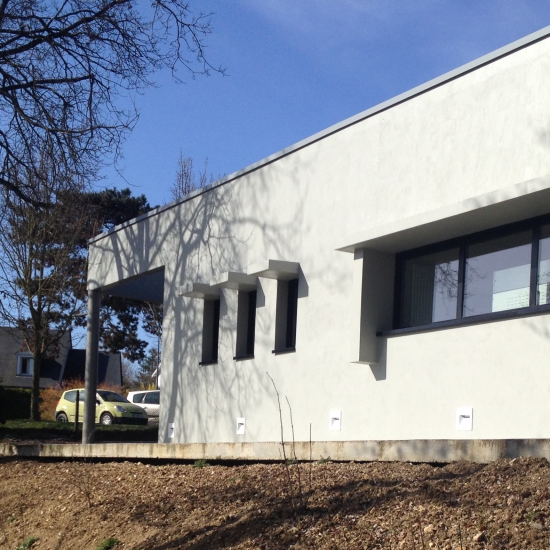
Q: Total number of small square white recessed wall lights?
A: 4